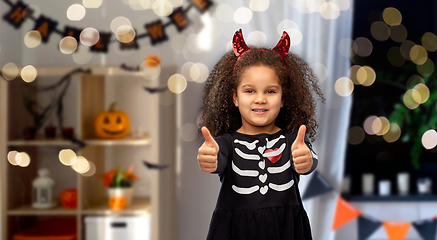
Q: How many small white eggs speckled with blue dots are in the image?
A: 0